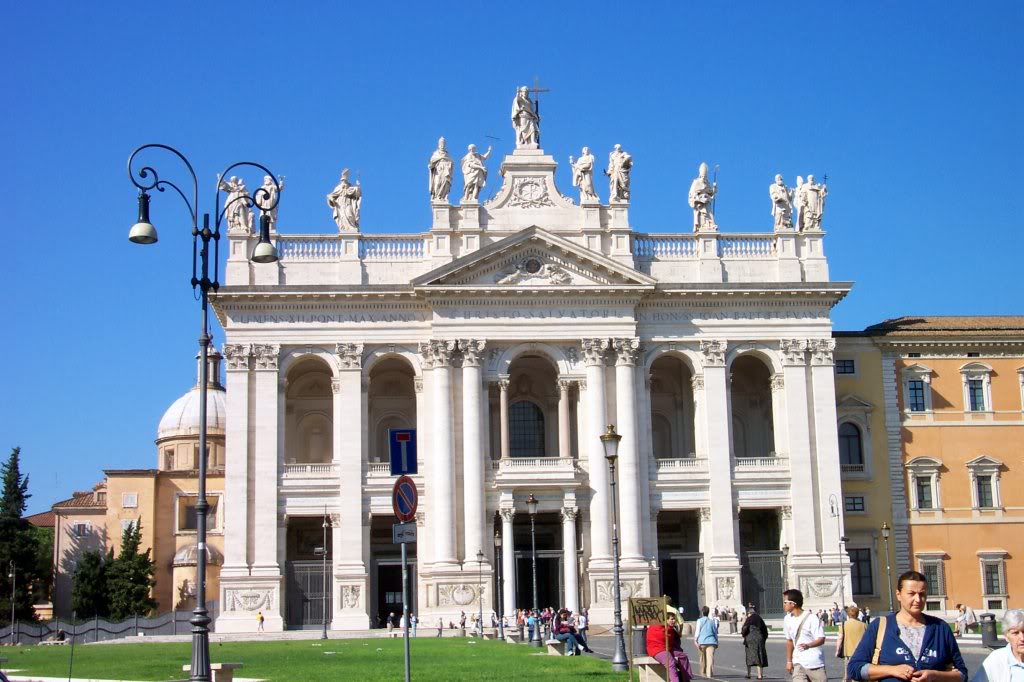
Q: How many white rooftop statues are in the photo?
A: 12